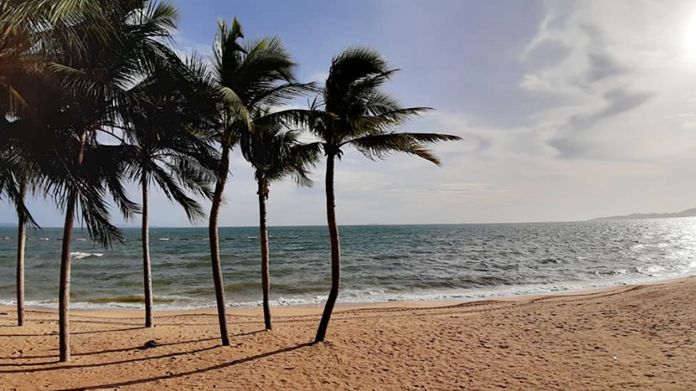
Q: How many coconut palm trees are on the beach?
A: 6